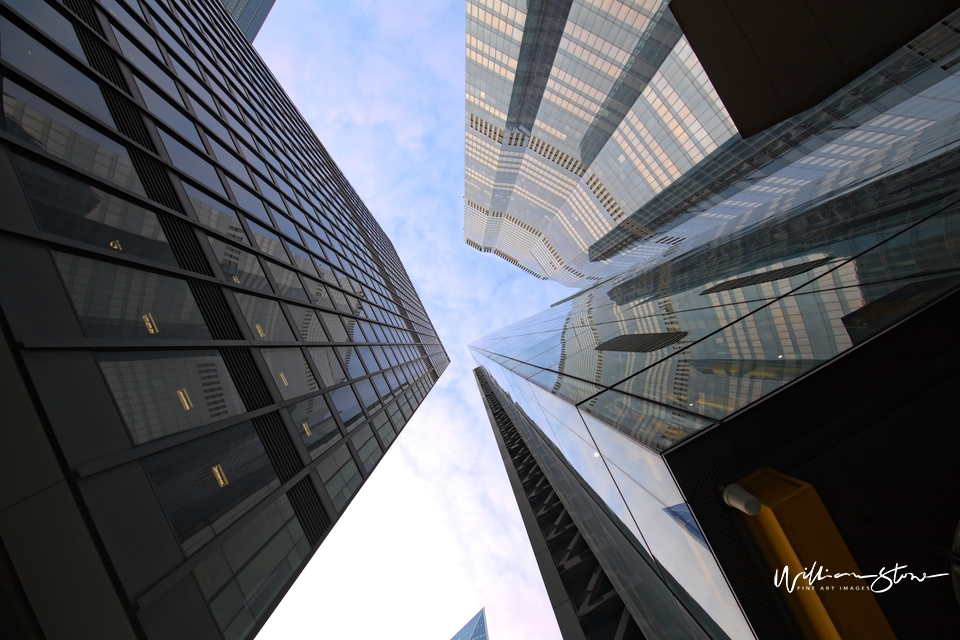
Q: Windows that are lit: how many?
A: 8